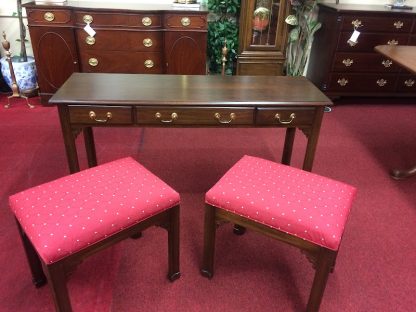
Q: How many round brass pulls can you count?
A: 8